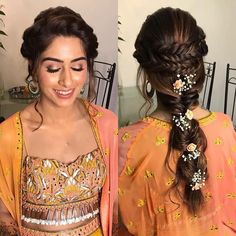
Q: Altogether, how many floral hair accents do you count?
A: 4